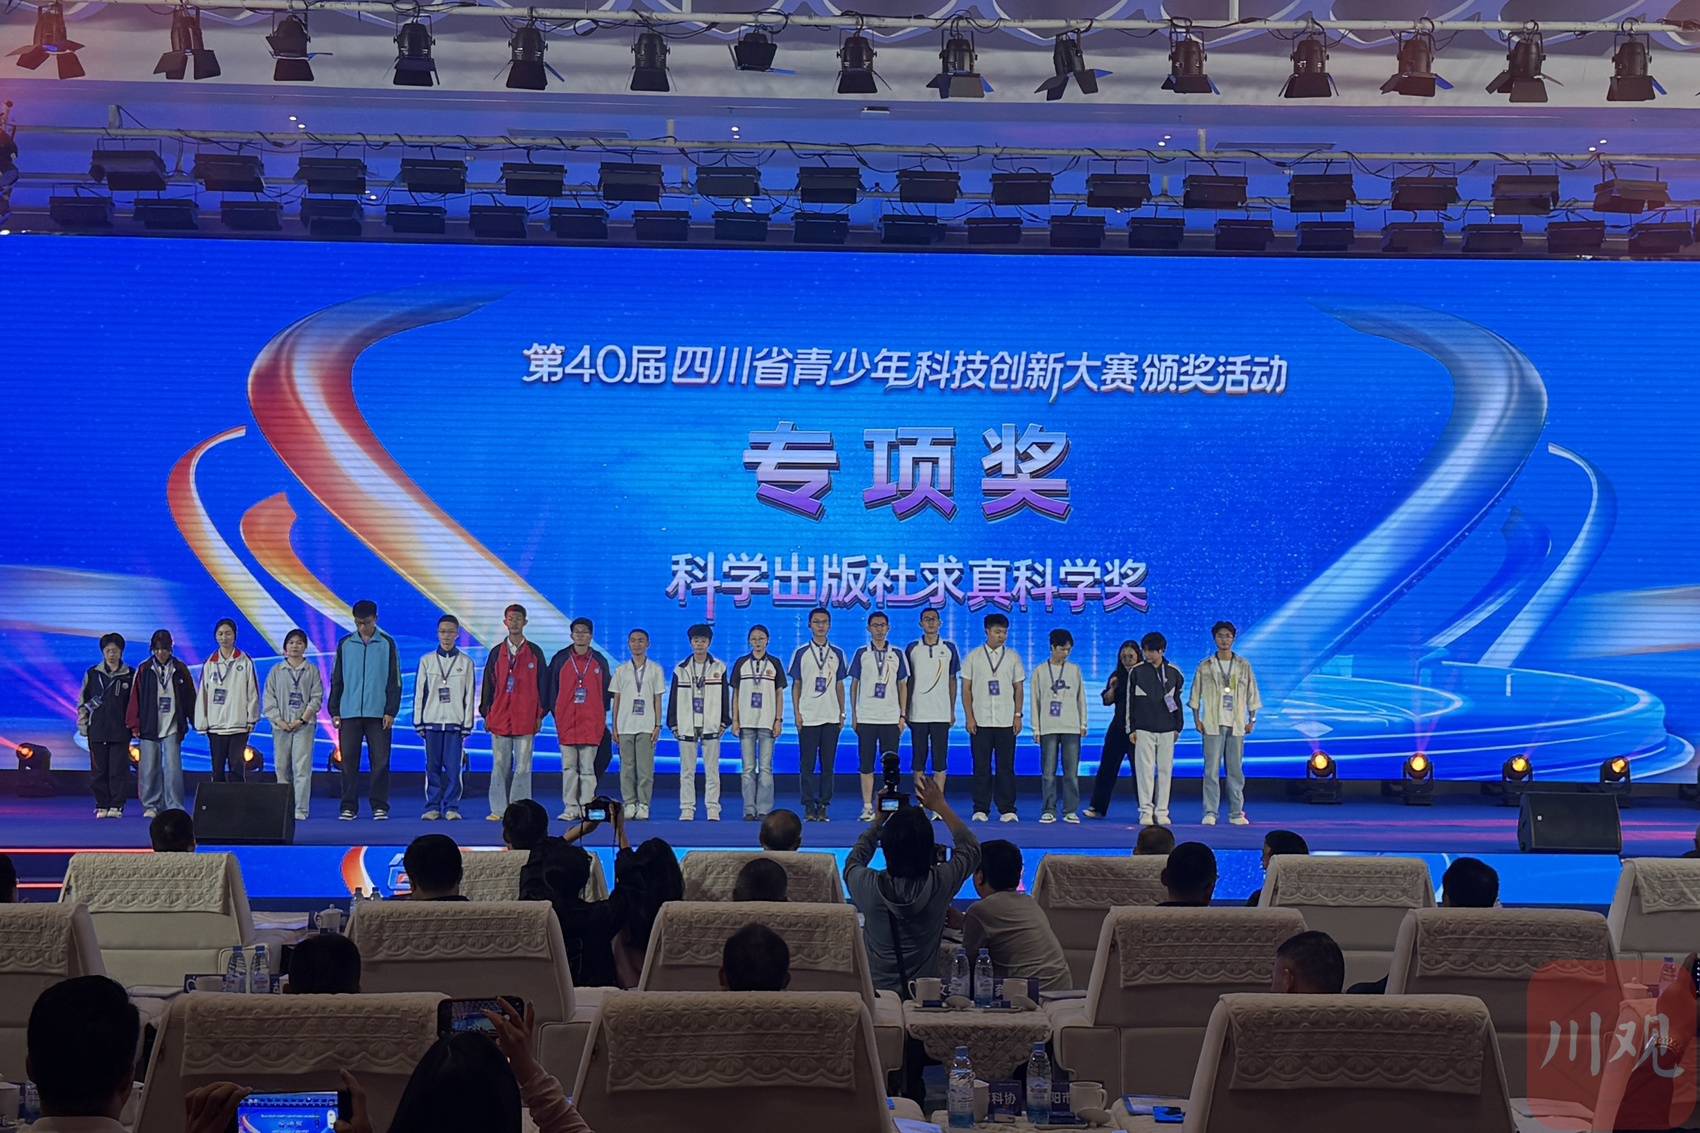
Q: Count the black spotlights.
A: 15